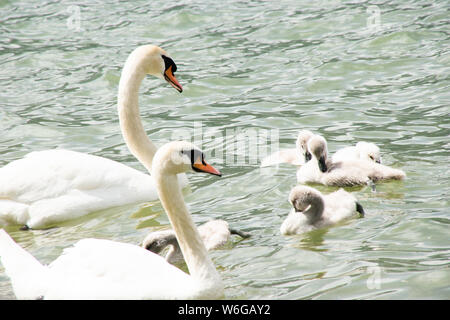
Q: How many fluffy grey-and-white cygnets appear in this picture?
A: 5